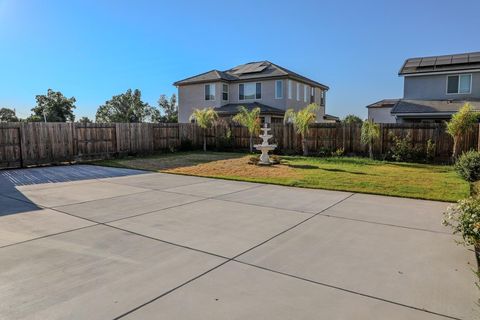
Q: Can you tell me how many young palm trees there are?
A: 5